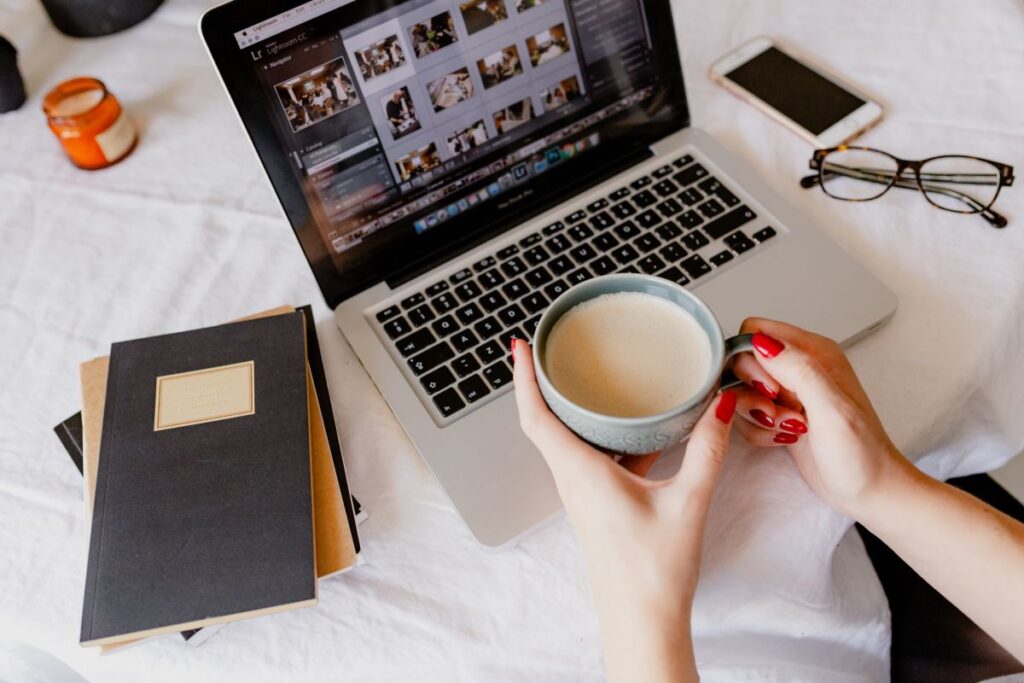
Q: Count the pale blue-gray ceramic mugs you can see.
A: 1